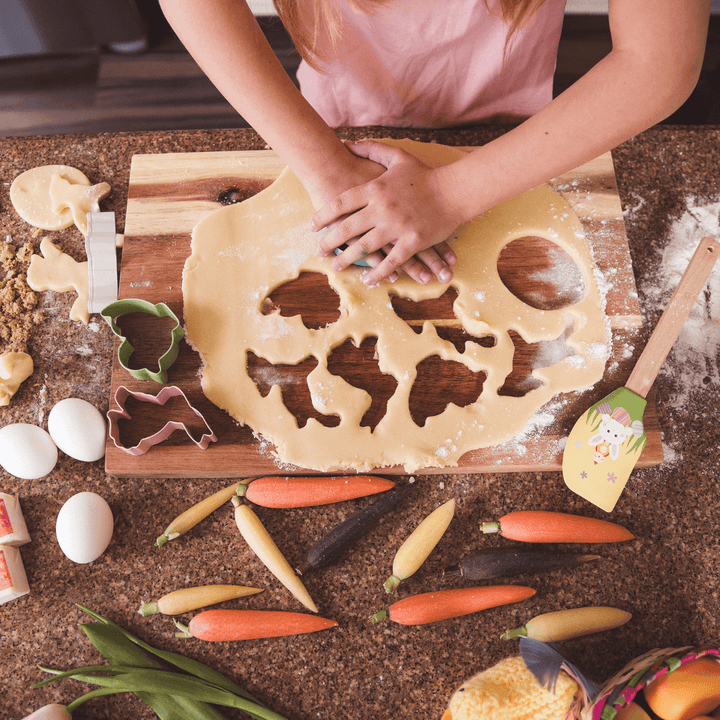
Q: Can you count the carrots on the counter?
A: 11